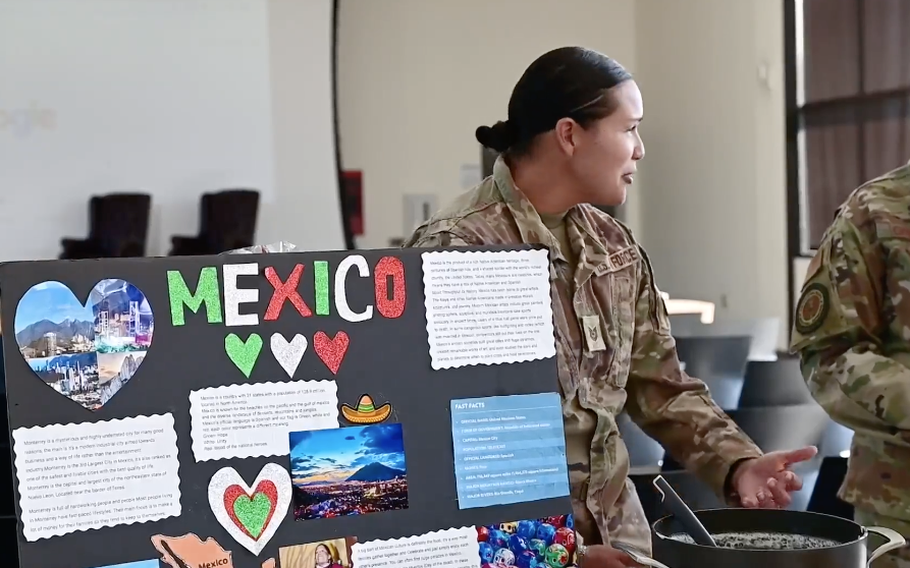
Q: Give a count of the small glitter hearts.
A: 3